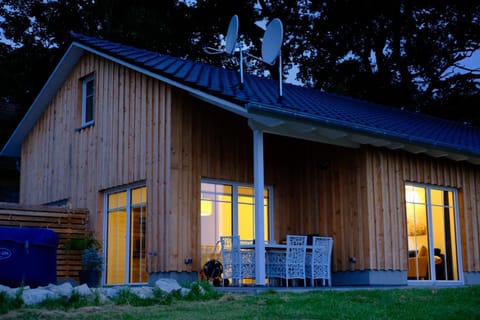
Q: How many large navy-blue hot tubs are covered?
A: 1